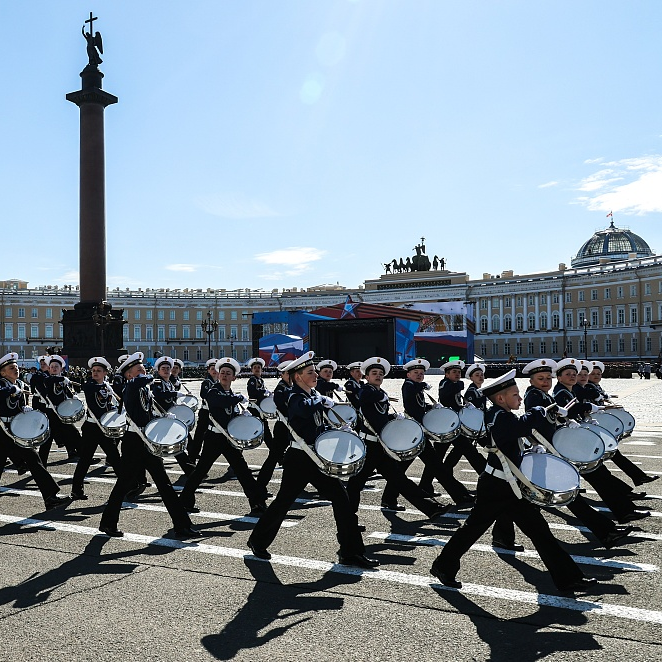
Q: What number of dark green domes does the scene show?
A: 1